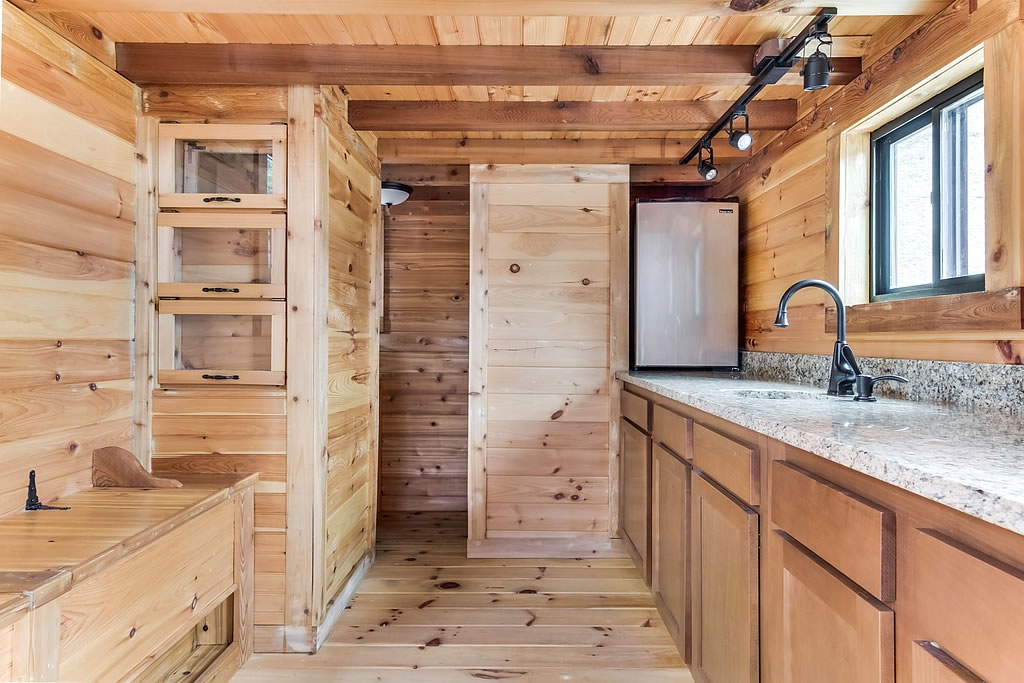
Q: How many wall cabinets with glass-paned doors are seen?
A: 3